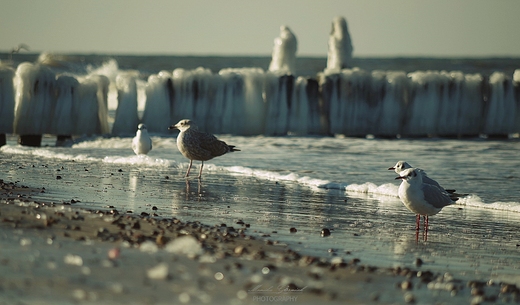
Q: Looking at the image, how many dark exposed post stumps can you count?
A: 3